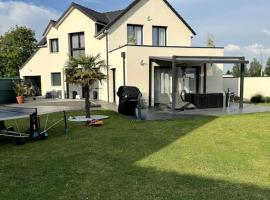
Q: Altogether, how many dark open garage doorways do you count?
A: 1